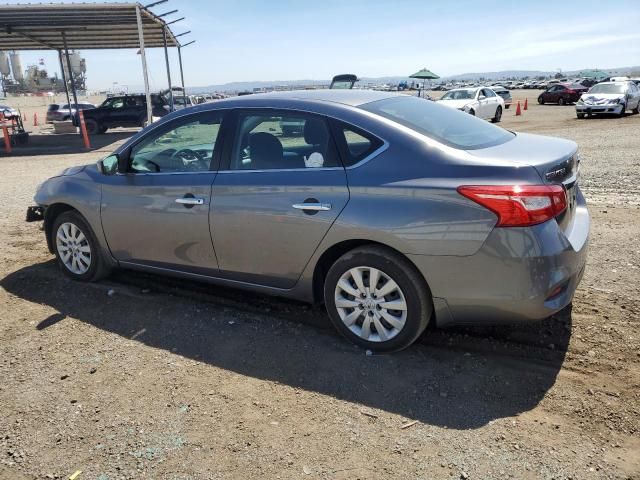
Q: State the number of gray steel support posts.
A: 5